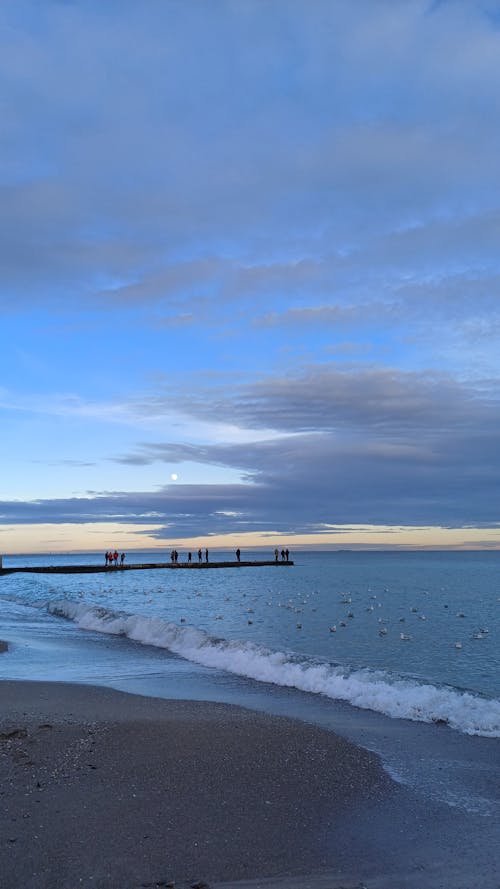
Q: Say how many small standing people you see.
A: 13